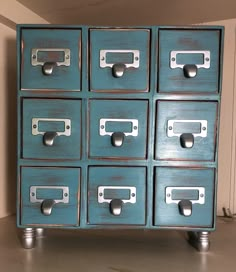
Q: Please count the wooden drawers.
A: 9